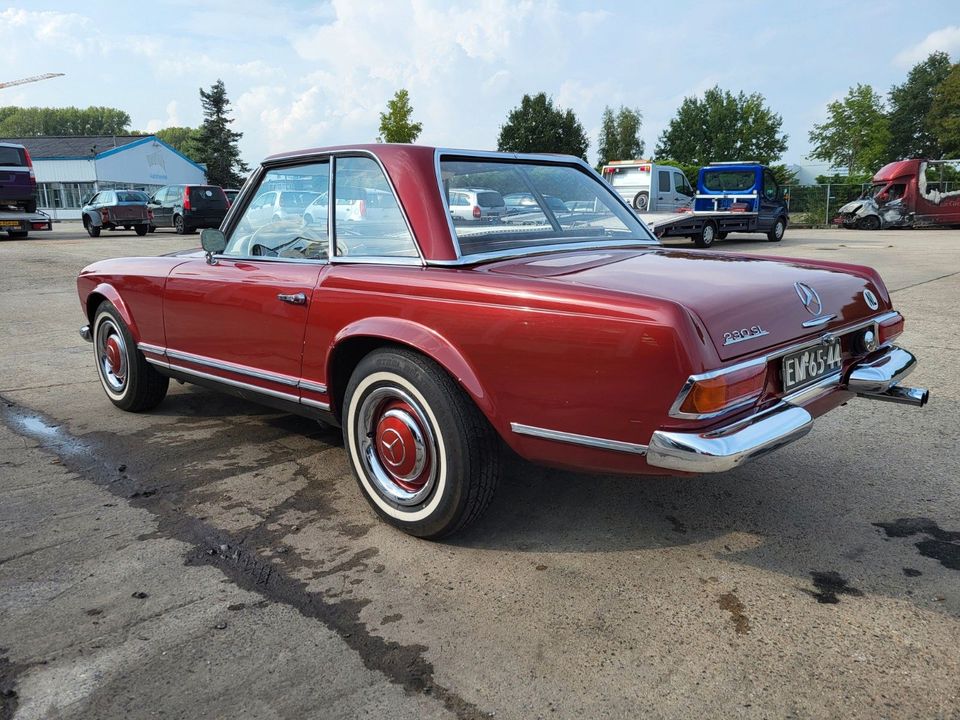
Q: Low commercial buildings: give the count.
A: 1